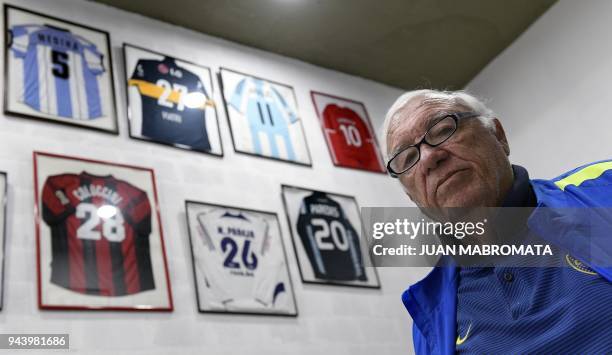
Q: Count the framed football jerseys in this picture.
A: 7